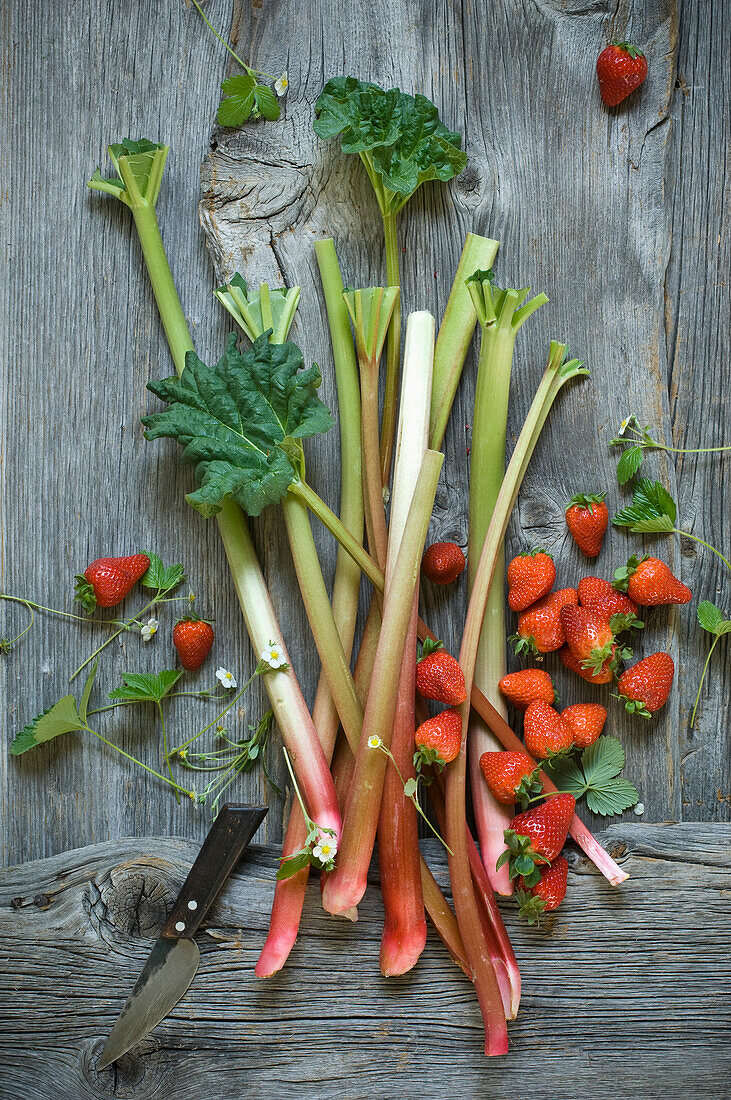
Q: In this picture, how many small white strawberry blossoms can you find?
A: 7